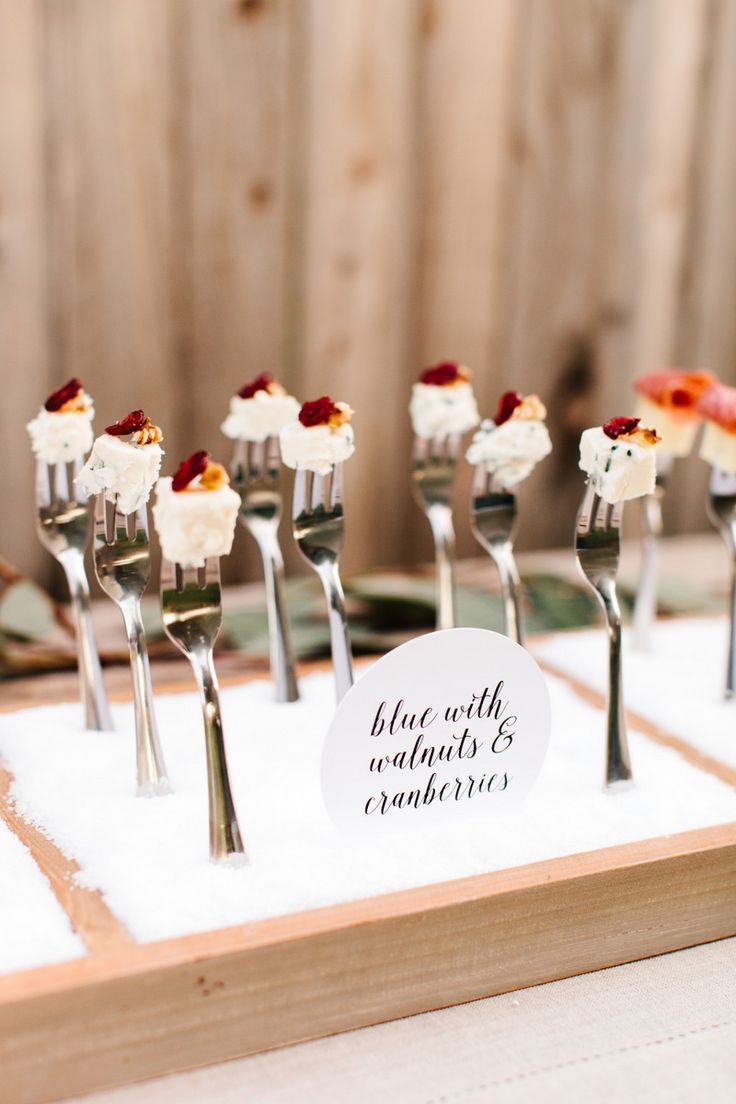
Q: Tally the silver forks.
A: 10